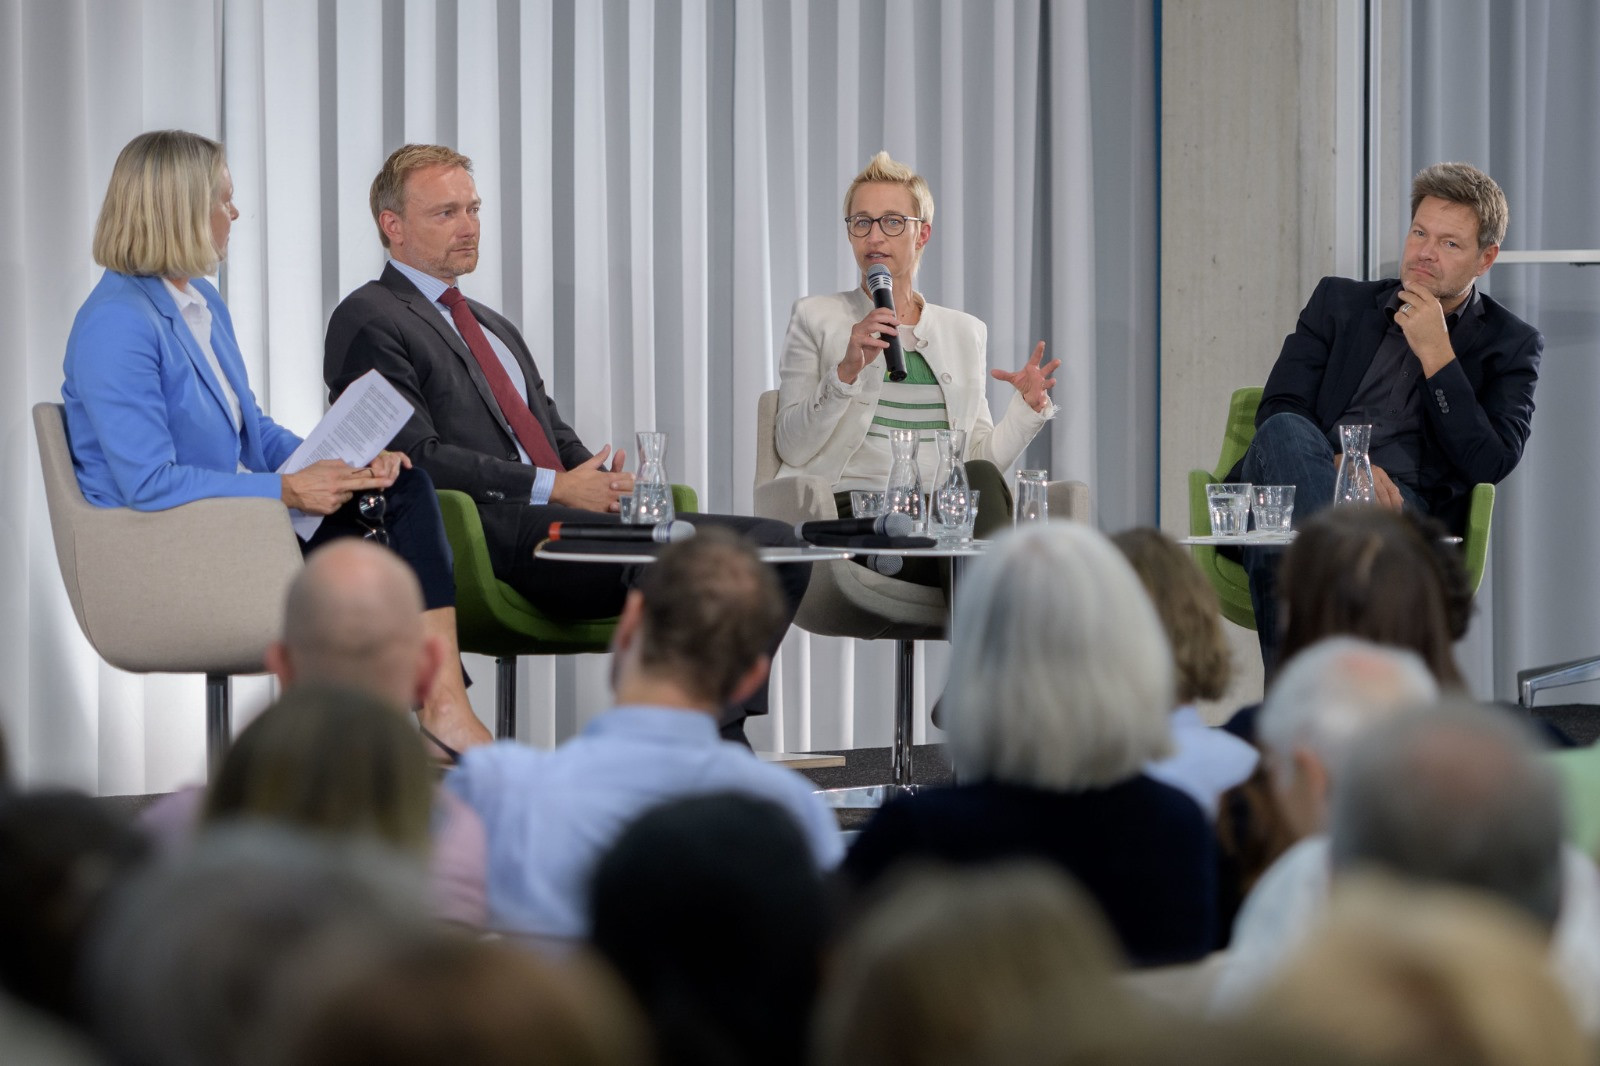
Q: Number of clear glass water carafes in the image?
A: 4